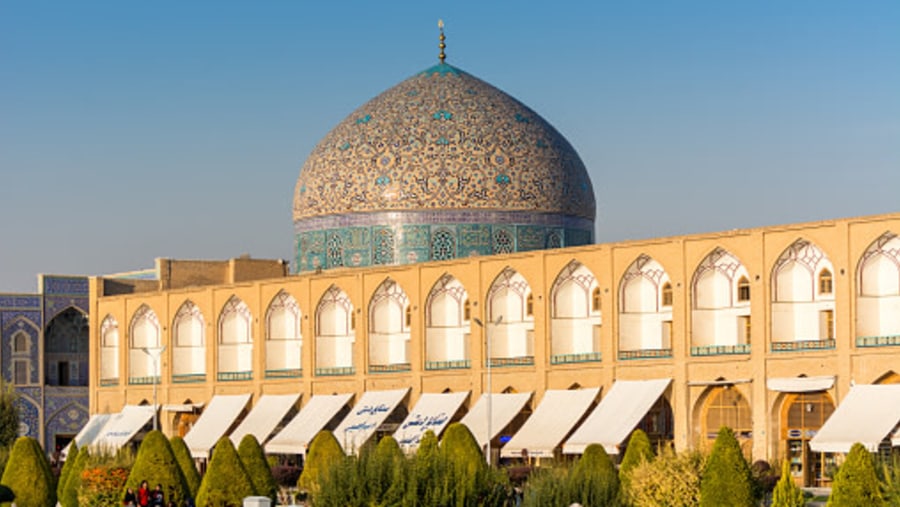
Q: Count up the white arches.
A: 14